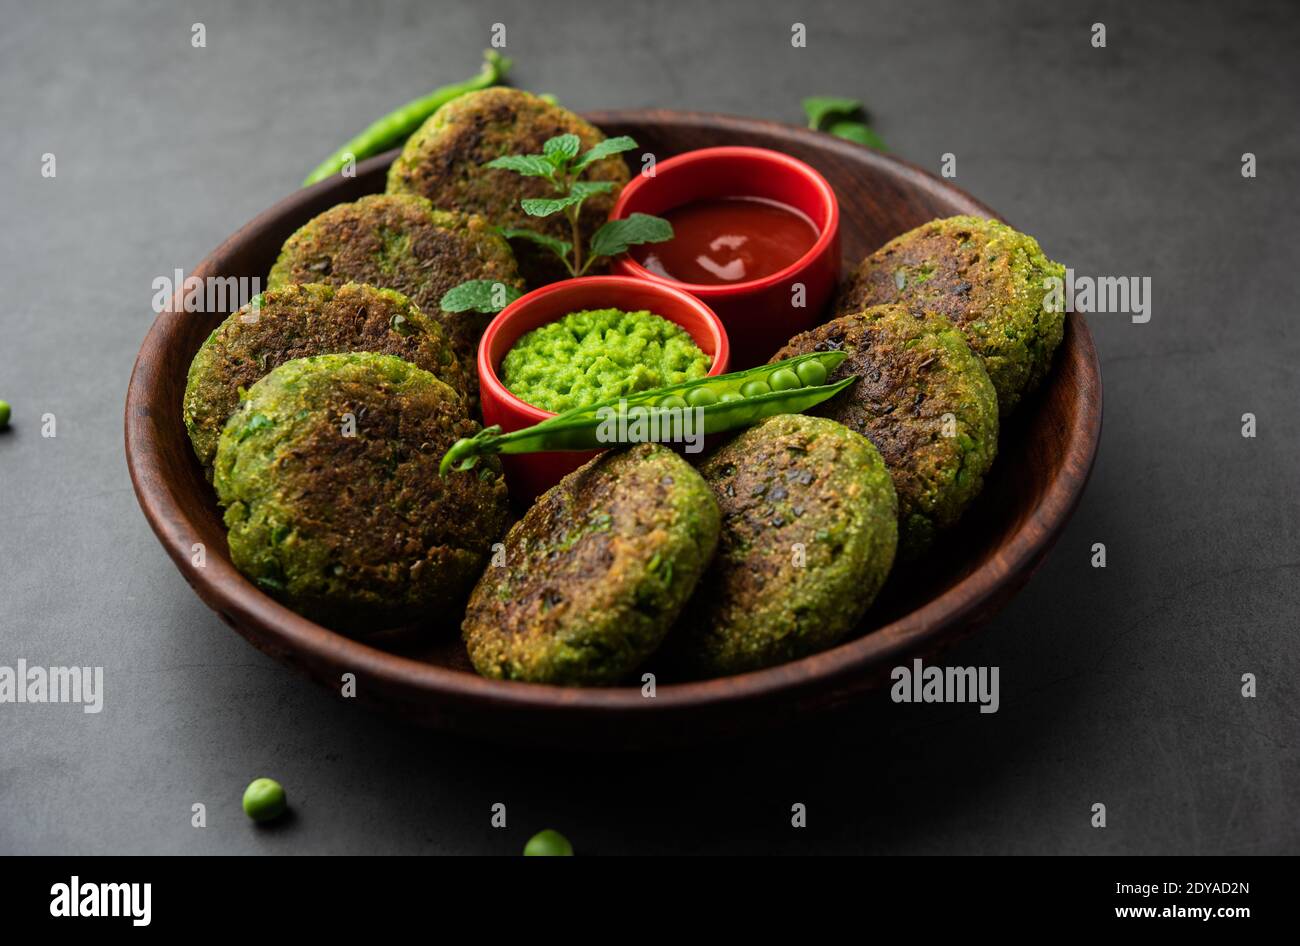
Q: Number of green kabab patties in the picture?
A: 8